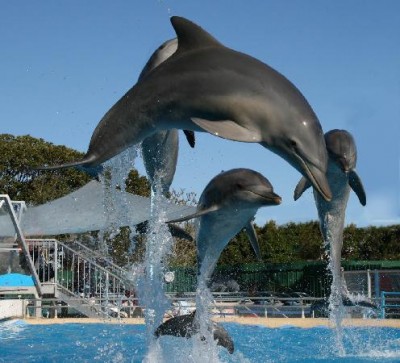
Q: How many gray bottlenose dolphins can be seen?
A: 4